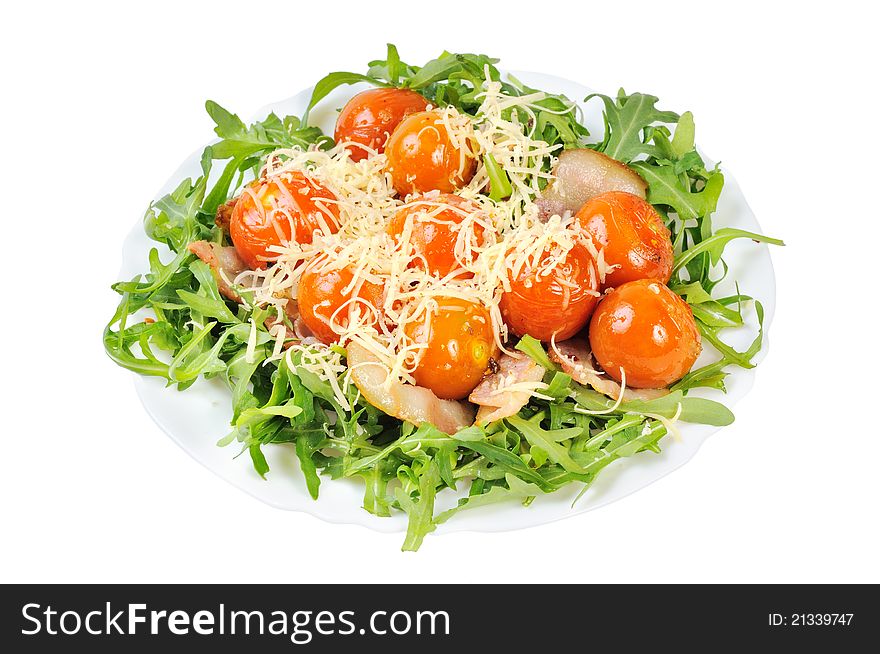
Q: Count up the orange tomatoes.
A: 9